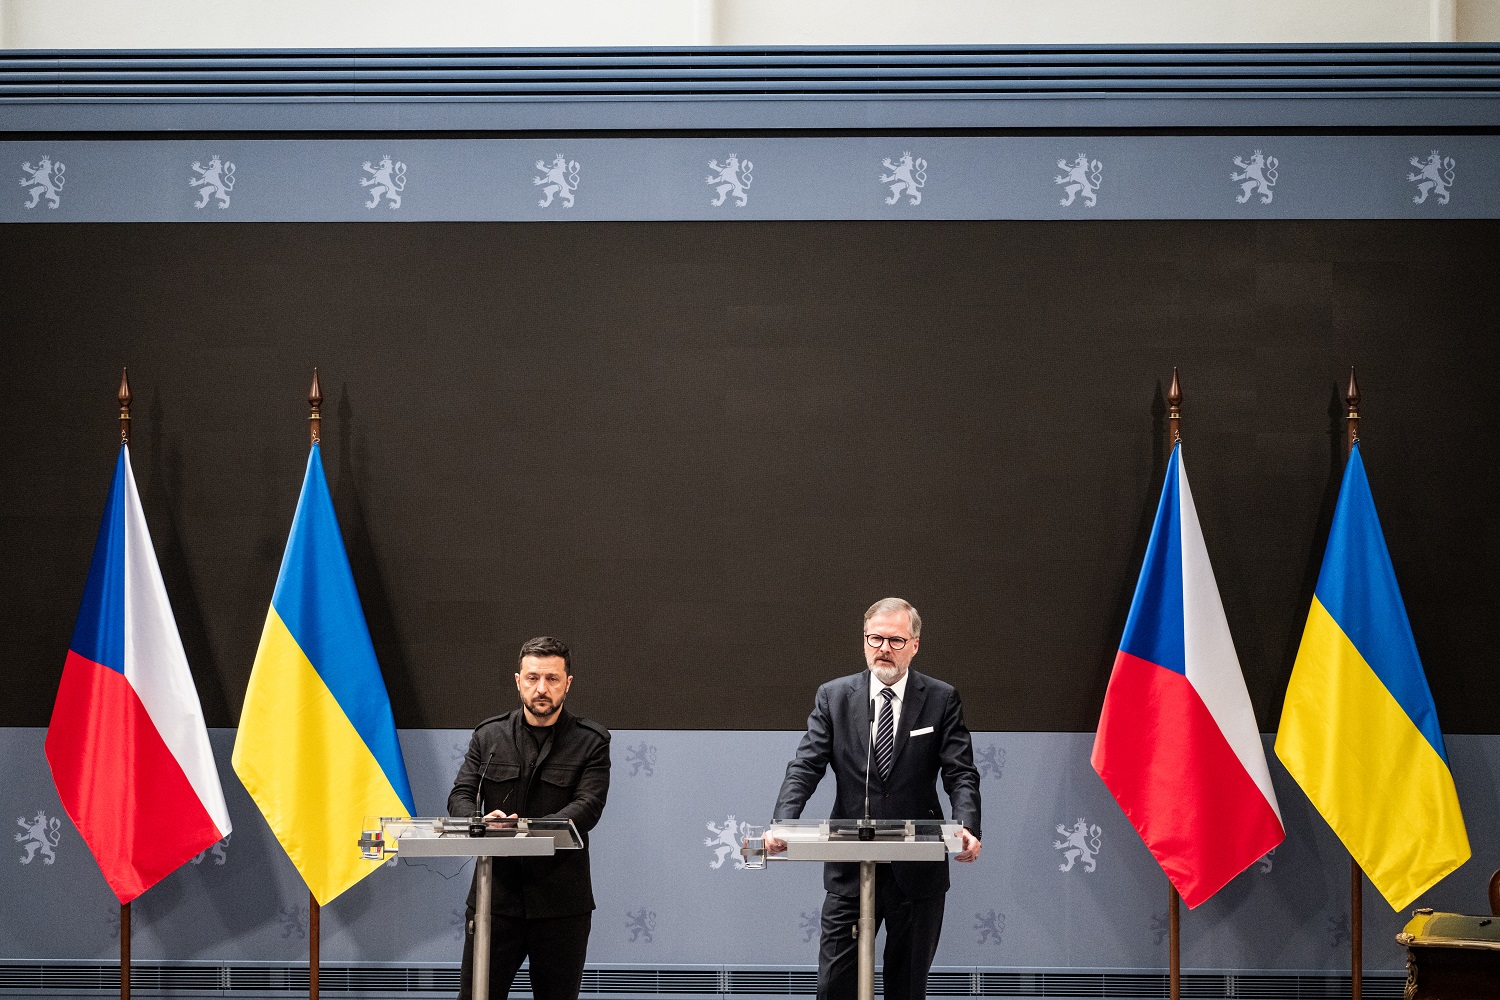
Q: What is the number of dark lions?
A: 11